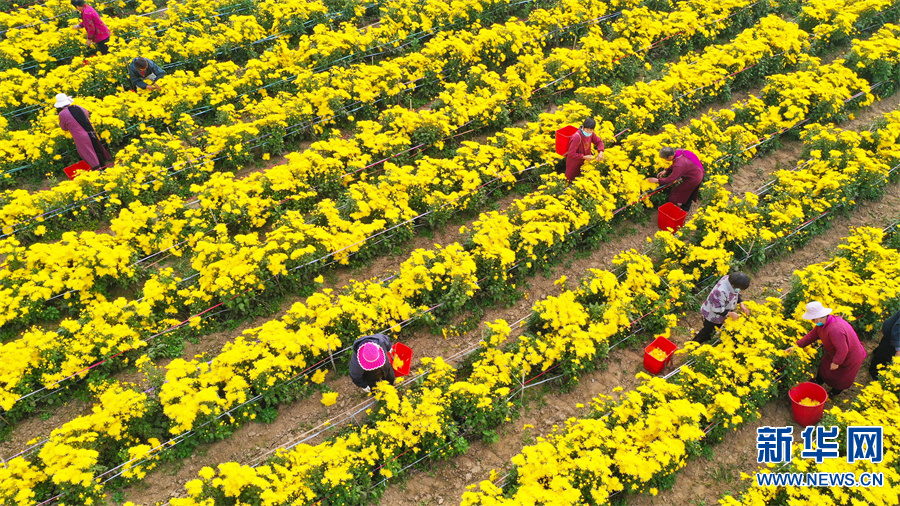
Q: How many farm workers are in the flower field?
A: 9